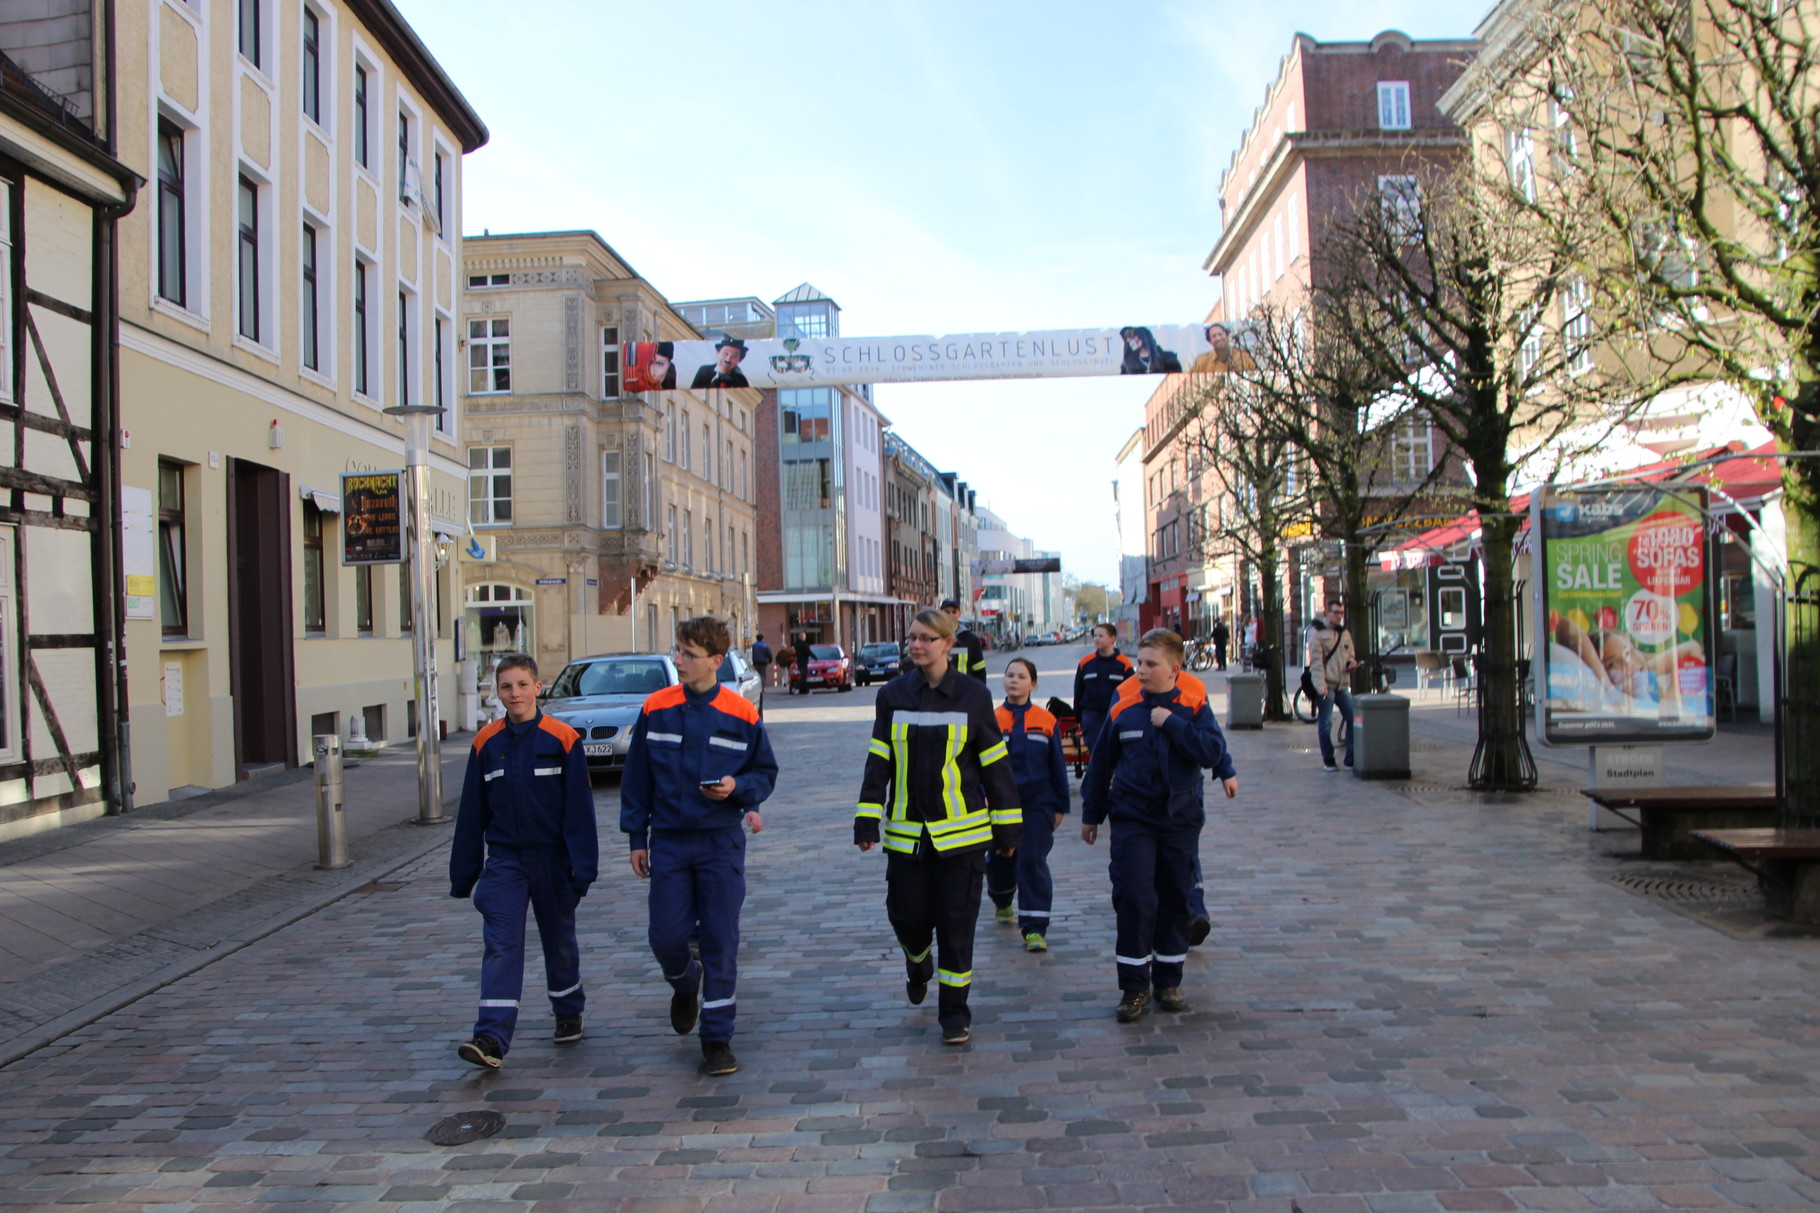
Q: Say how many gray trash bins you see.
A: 2